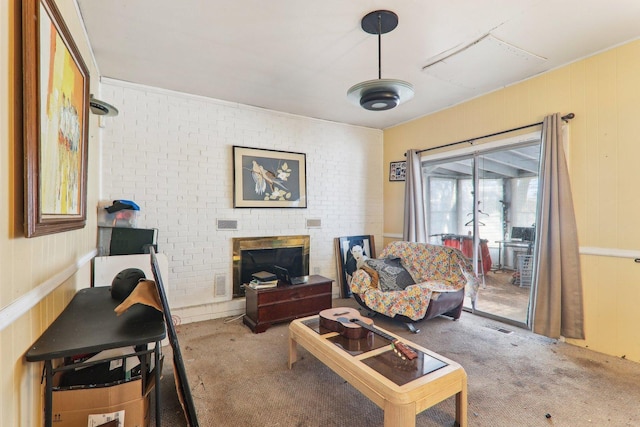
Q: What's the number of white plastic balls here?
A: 0